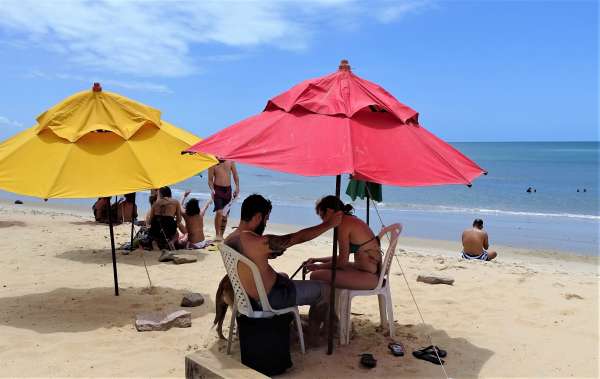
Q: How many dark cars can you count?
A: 0